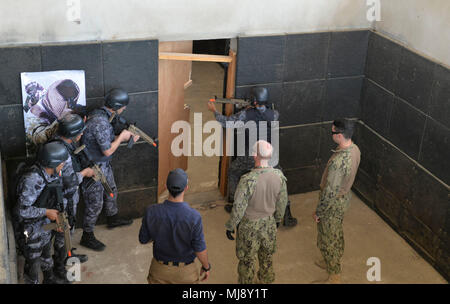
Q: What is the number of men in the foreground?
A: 3